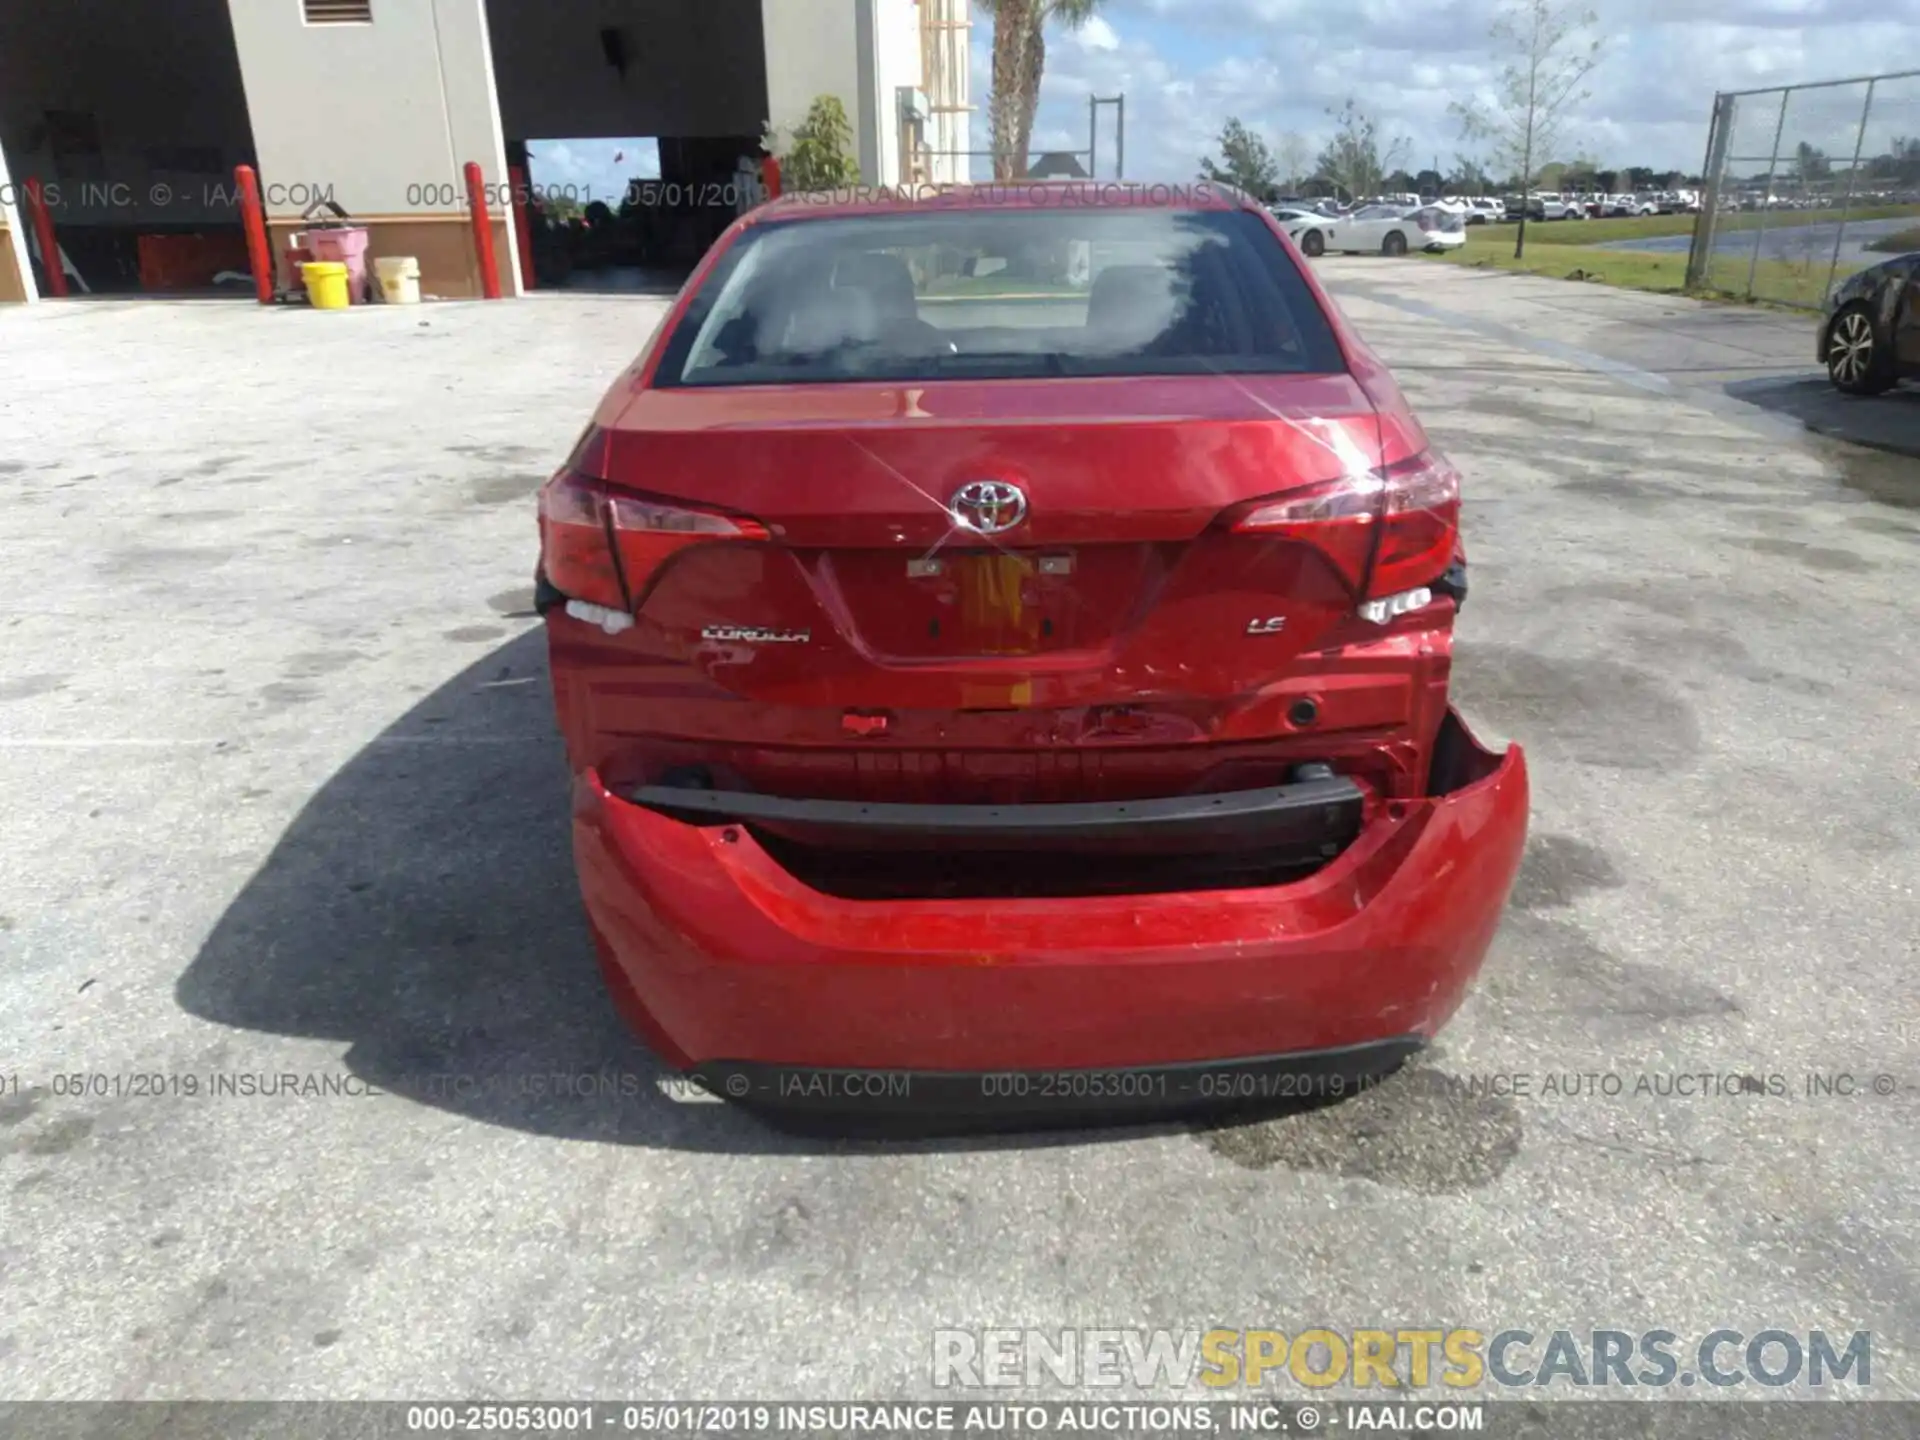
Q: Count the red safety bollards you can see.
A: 5